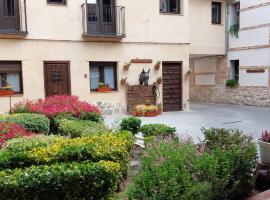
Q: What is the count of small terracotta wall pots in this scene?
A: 4